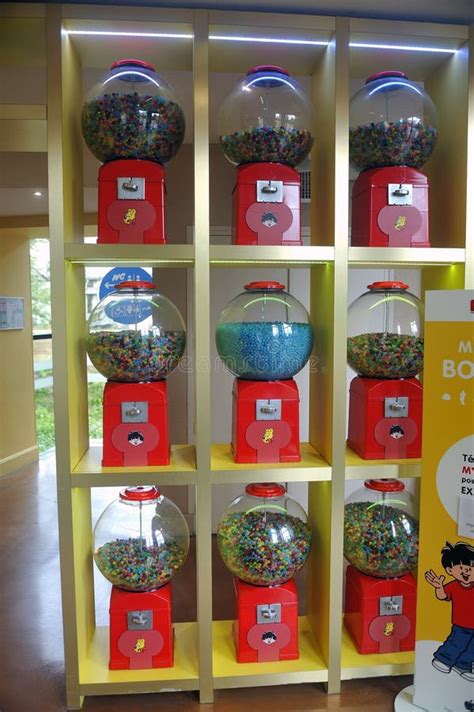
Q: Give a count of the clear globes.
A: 9